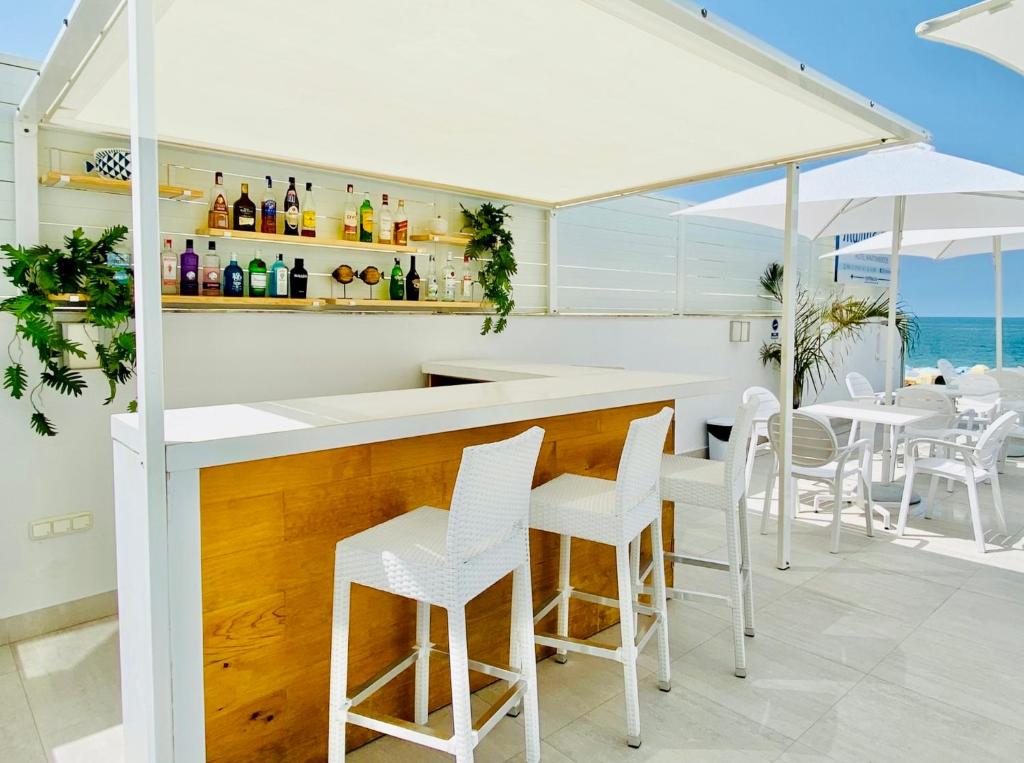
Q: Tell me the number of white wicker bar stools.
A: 3